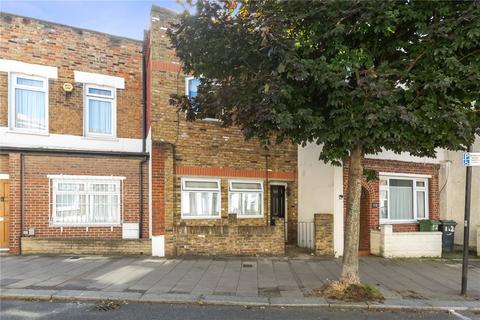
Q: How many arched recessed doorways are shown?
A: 1